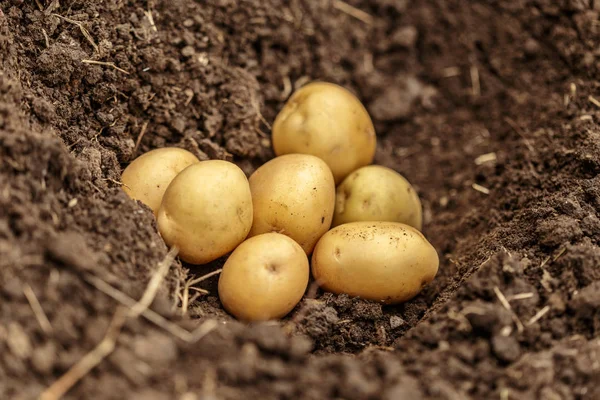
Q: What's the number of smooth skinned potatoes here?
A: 7